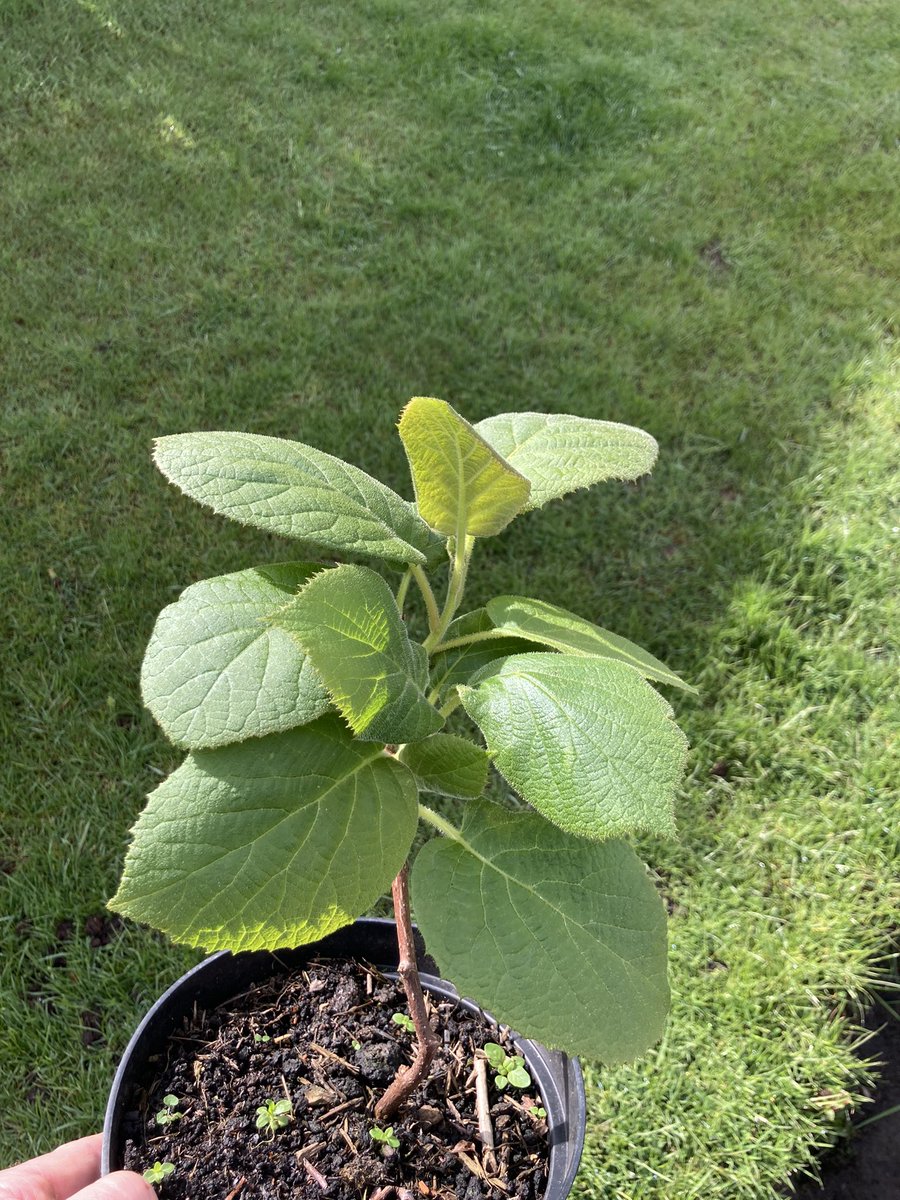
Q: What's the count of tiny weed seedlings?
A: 9